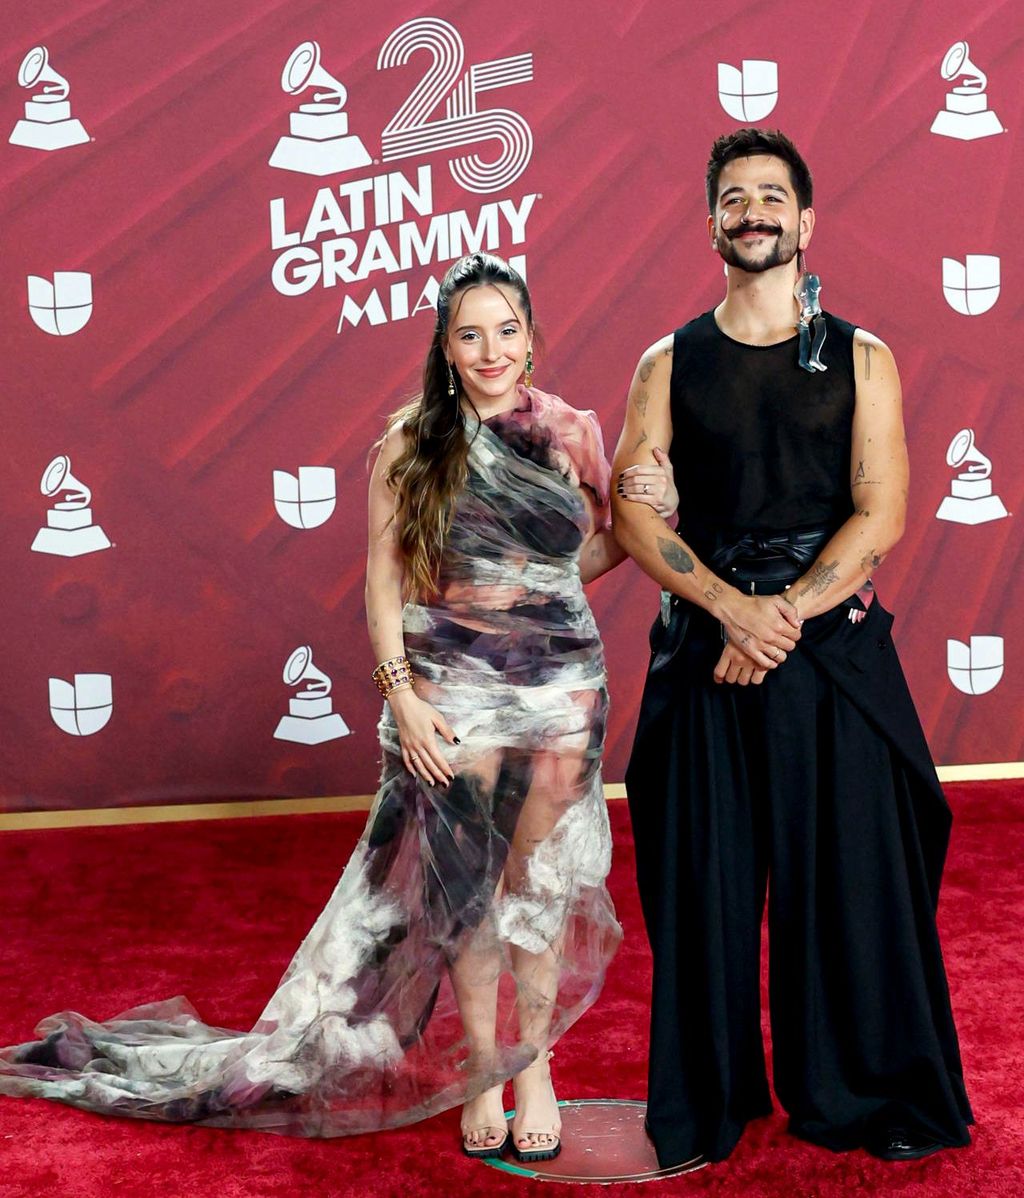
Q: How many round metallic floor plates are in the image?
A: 1